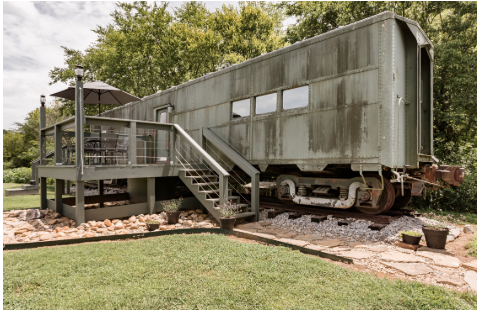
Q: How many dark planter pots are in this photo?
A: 5